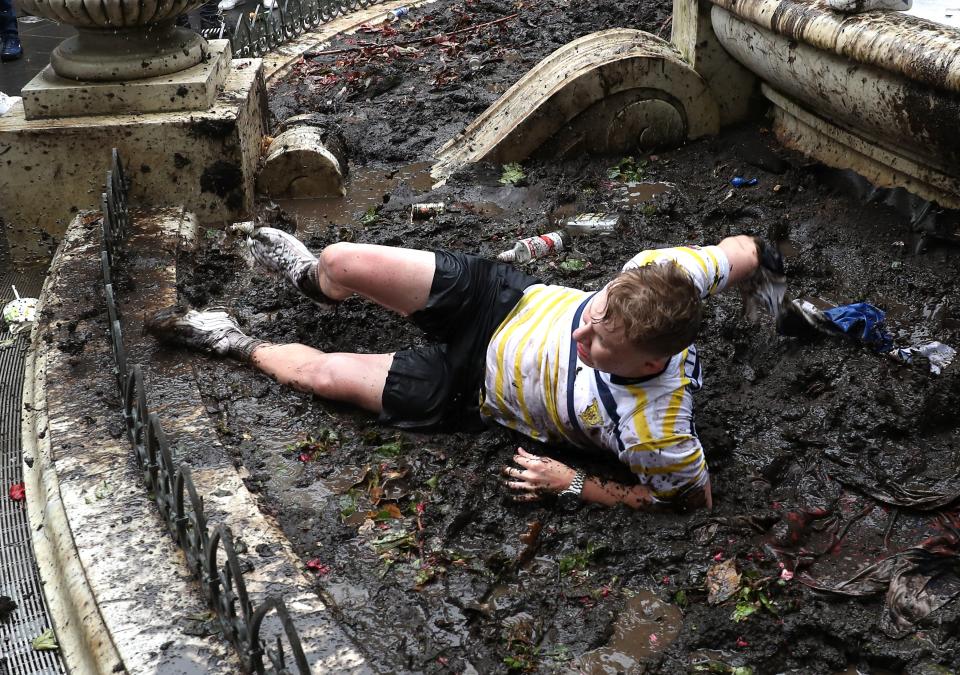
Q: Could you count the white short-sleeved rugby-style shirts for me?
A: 1